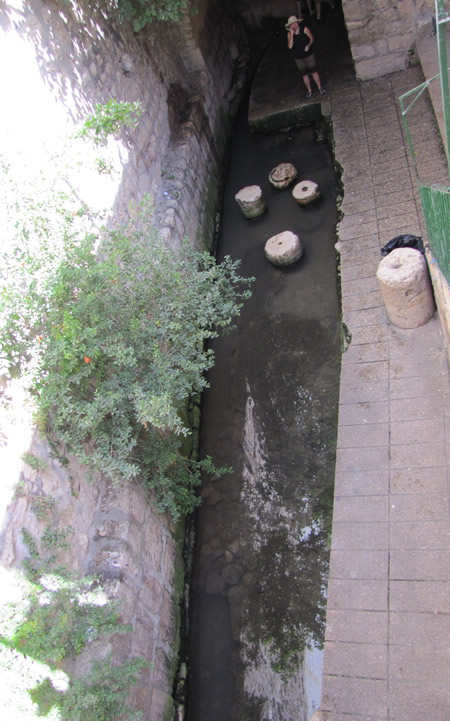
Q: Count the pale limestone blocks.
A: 5